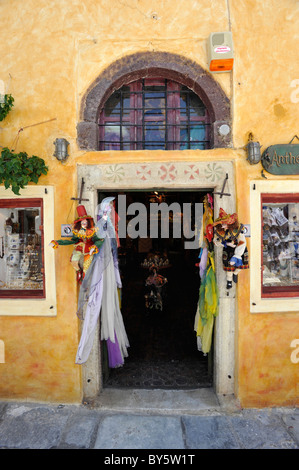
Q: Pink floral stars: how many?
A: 3